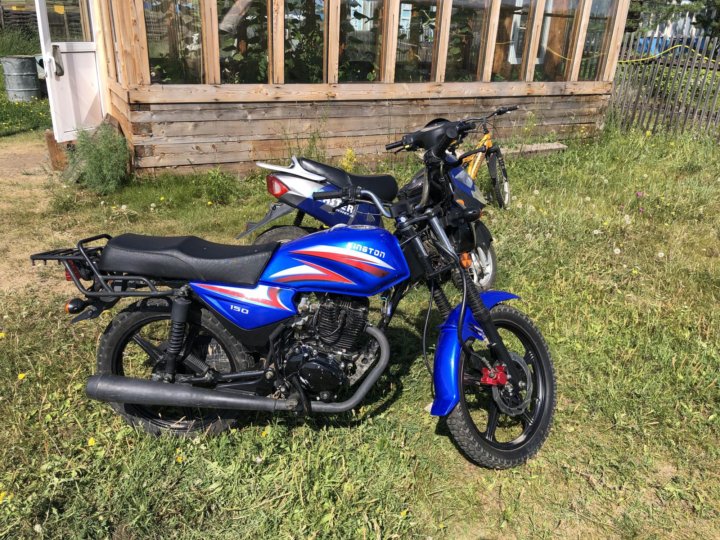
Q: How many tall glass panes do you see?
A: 9